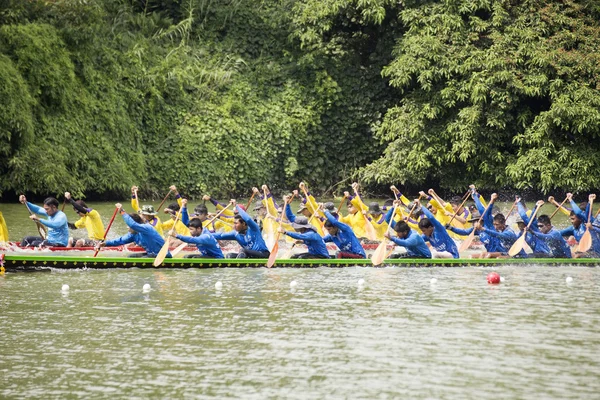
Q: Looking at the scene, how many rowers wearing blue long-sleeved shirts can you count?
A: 14